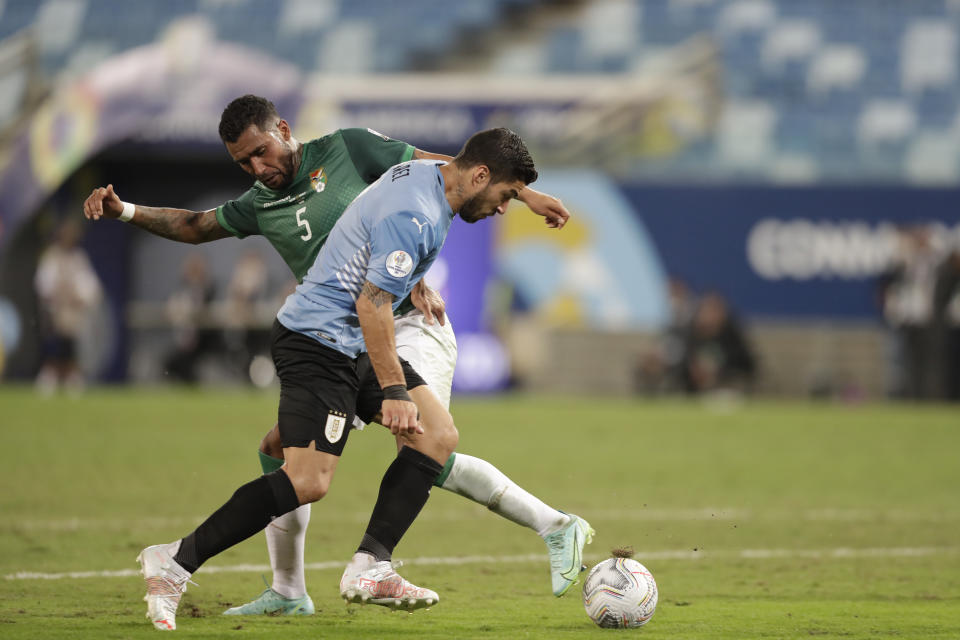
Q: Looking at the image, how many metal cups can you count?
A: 0